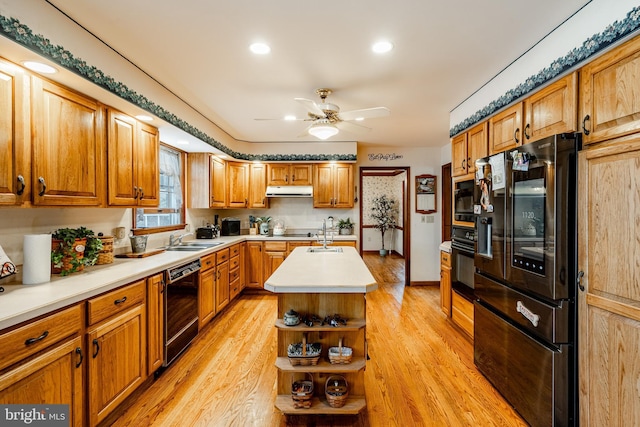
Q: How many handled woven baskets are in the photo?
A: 4